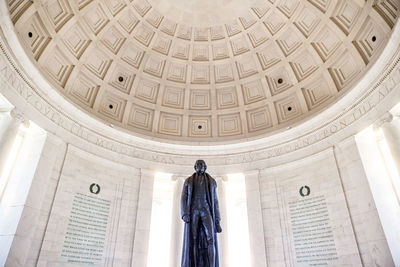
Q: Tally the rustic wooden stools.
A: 0